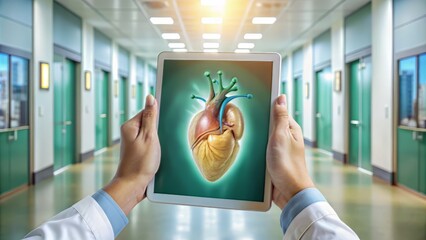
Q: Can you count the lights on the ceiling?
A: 13